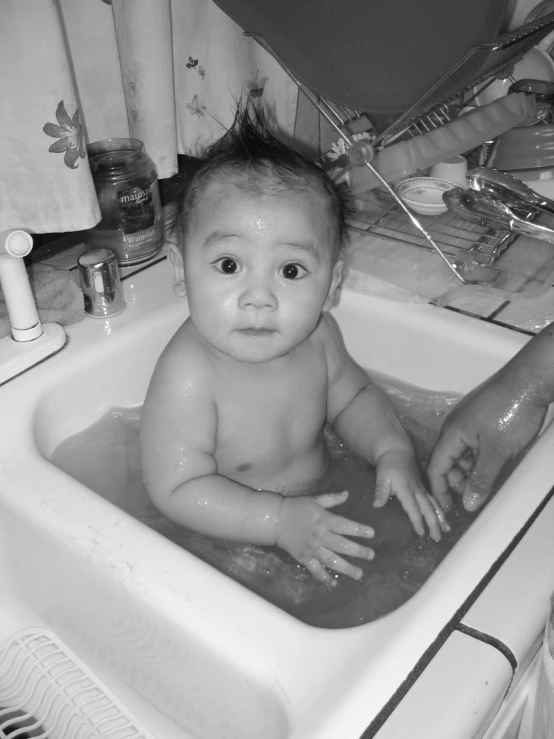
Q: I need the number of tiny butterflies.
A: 2